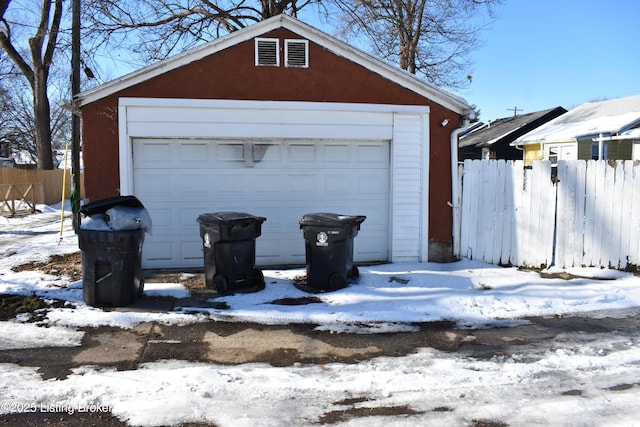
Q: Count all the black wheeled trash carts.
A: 3